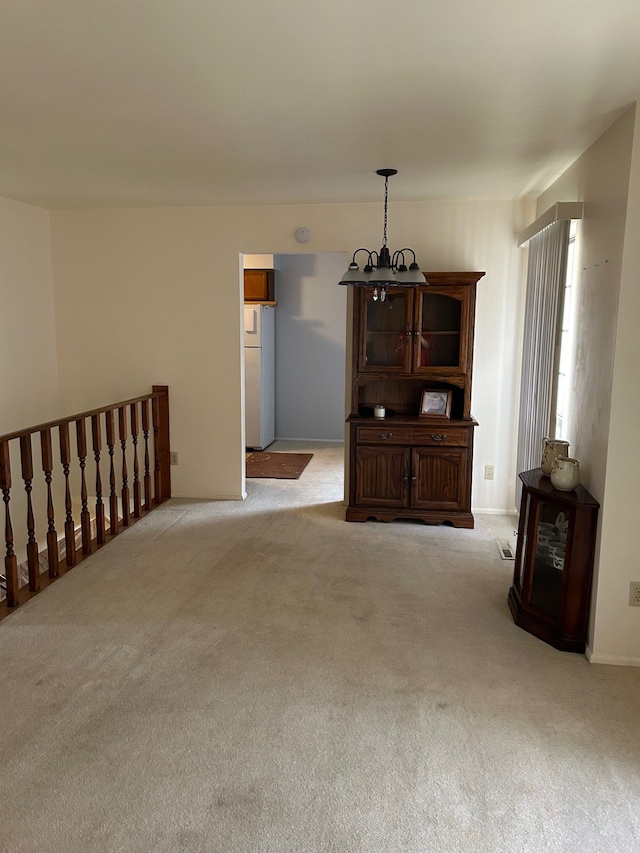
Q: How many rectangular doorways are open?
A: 1